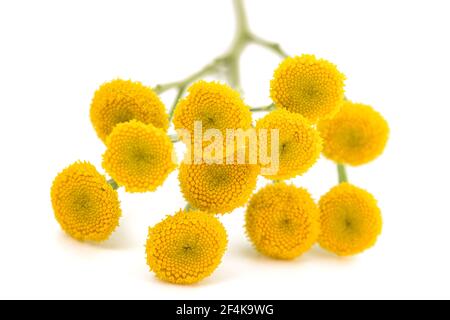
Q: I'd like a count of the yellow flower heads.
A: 11